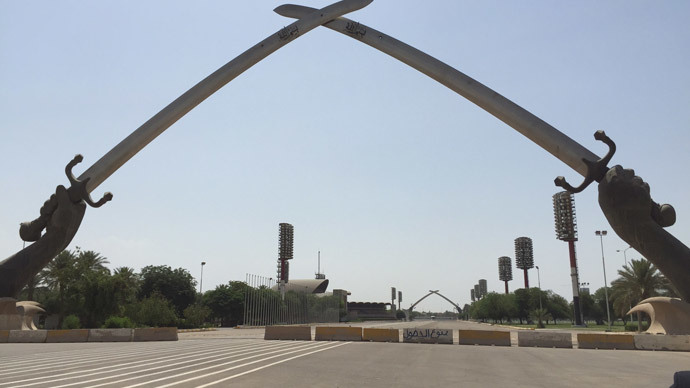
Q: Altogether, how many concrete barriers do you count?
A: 13